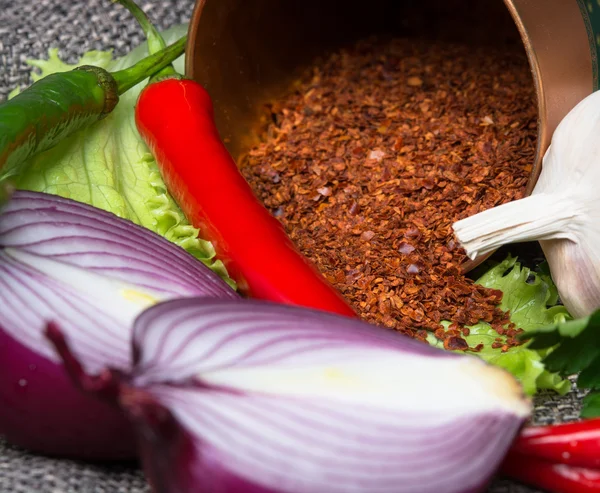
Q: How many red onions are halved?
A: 2